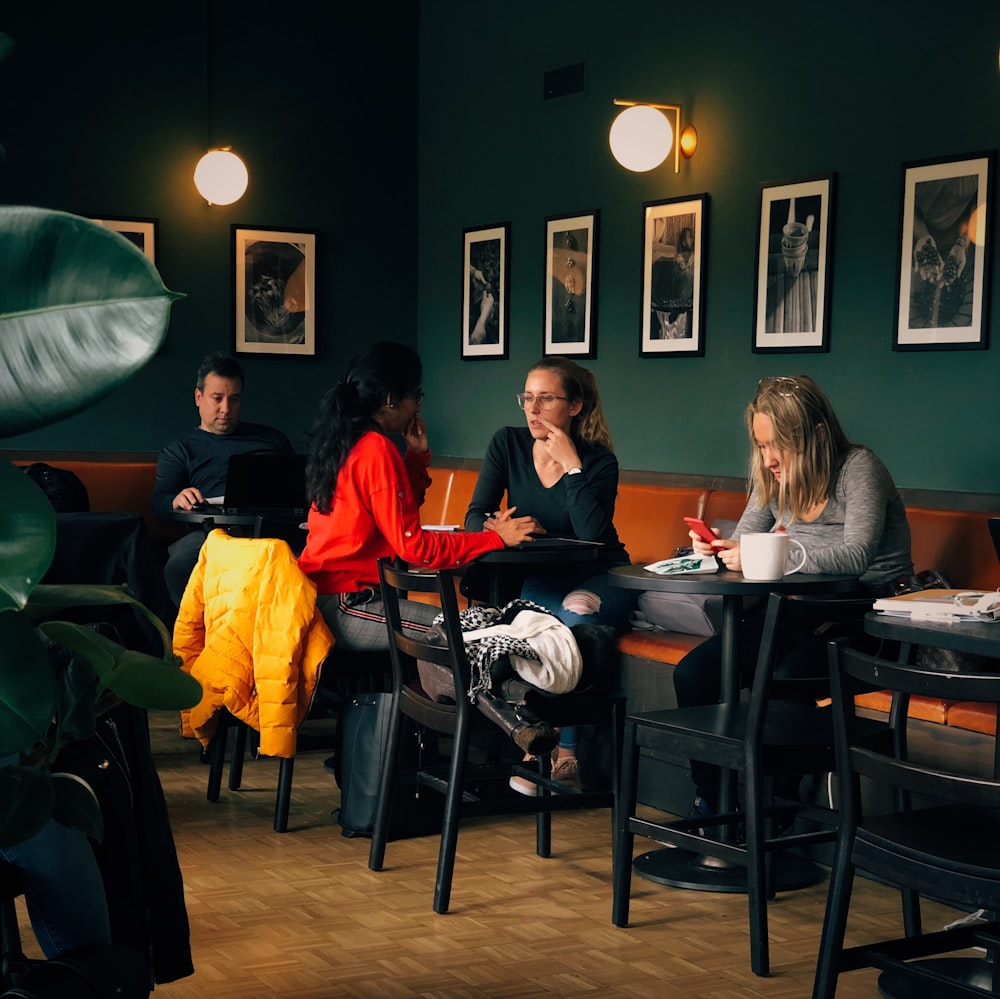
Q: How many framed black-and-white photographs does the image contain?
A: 7